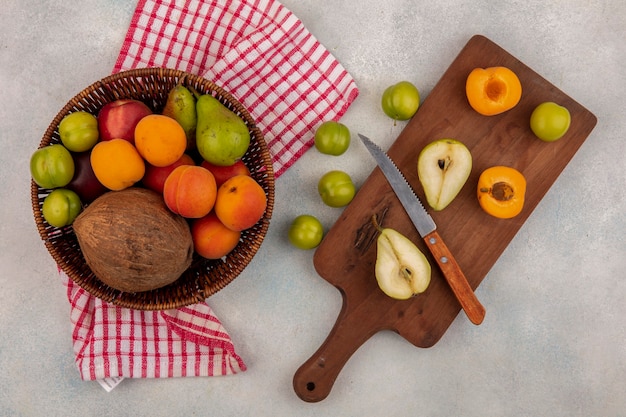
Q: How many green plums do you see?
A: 8